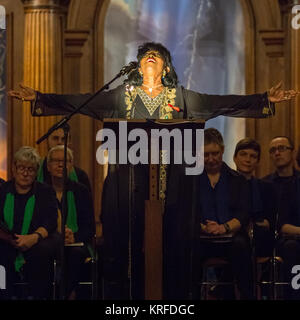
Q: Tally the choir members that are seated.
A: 6